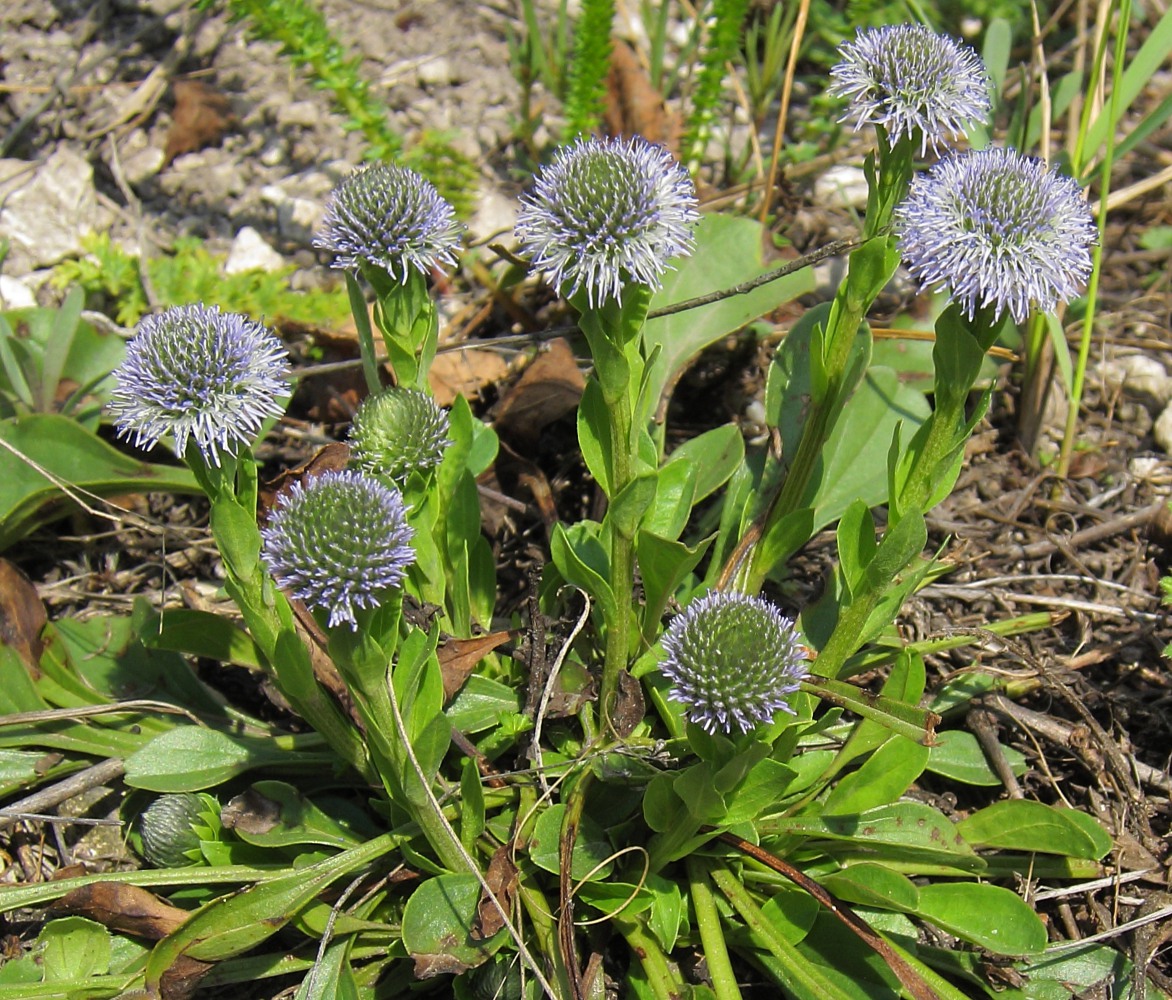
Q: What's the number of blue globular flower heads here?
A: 7